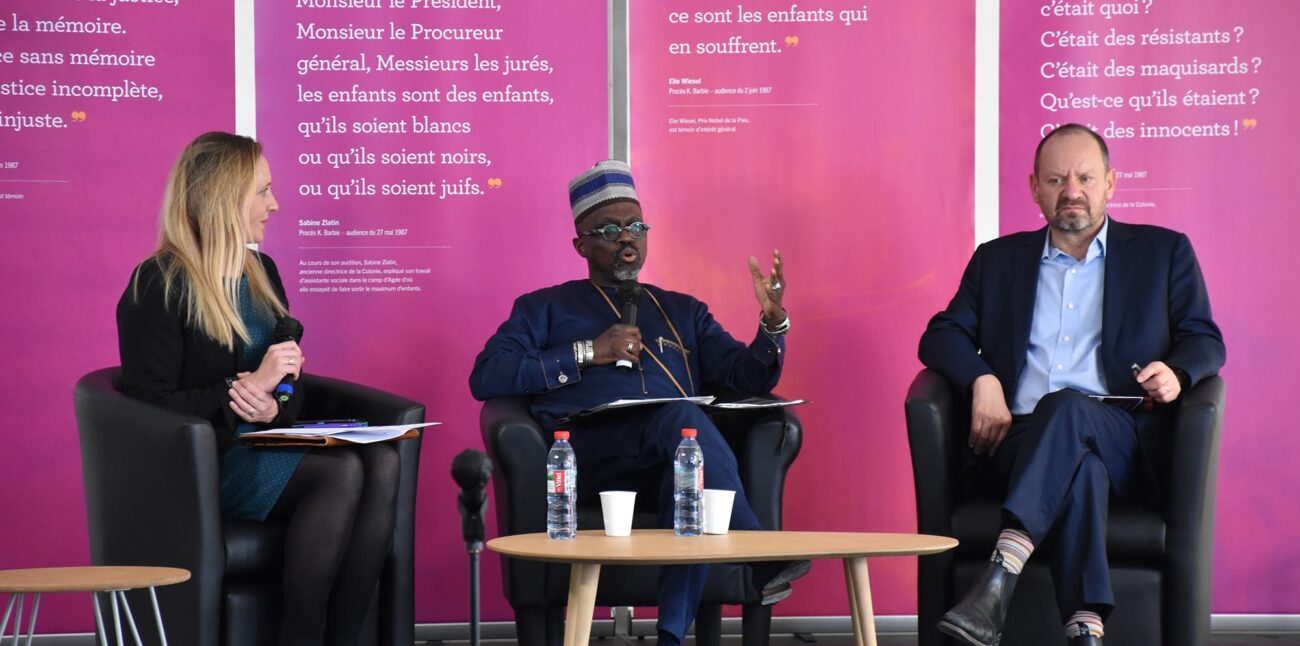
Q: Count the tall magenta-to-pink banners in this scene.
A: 4